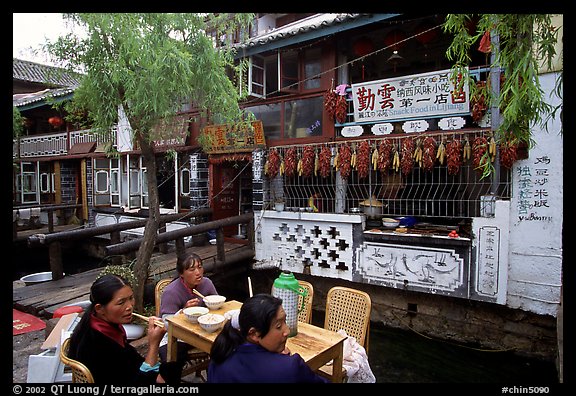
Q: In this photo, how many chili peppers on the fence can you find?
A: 12